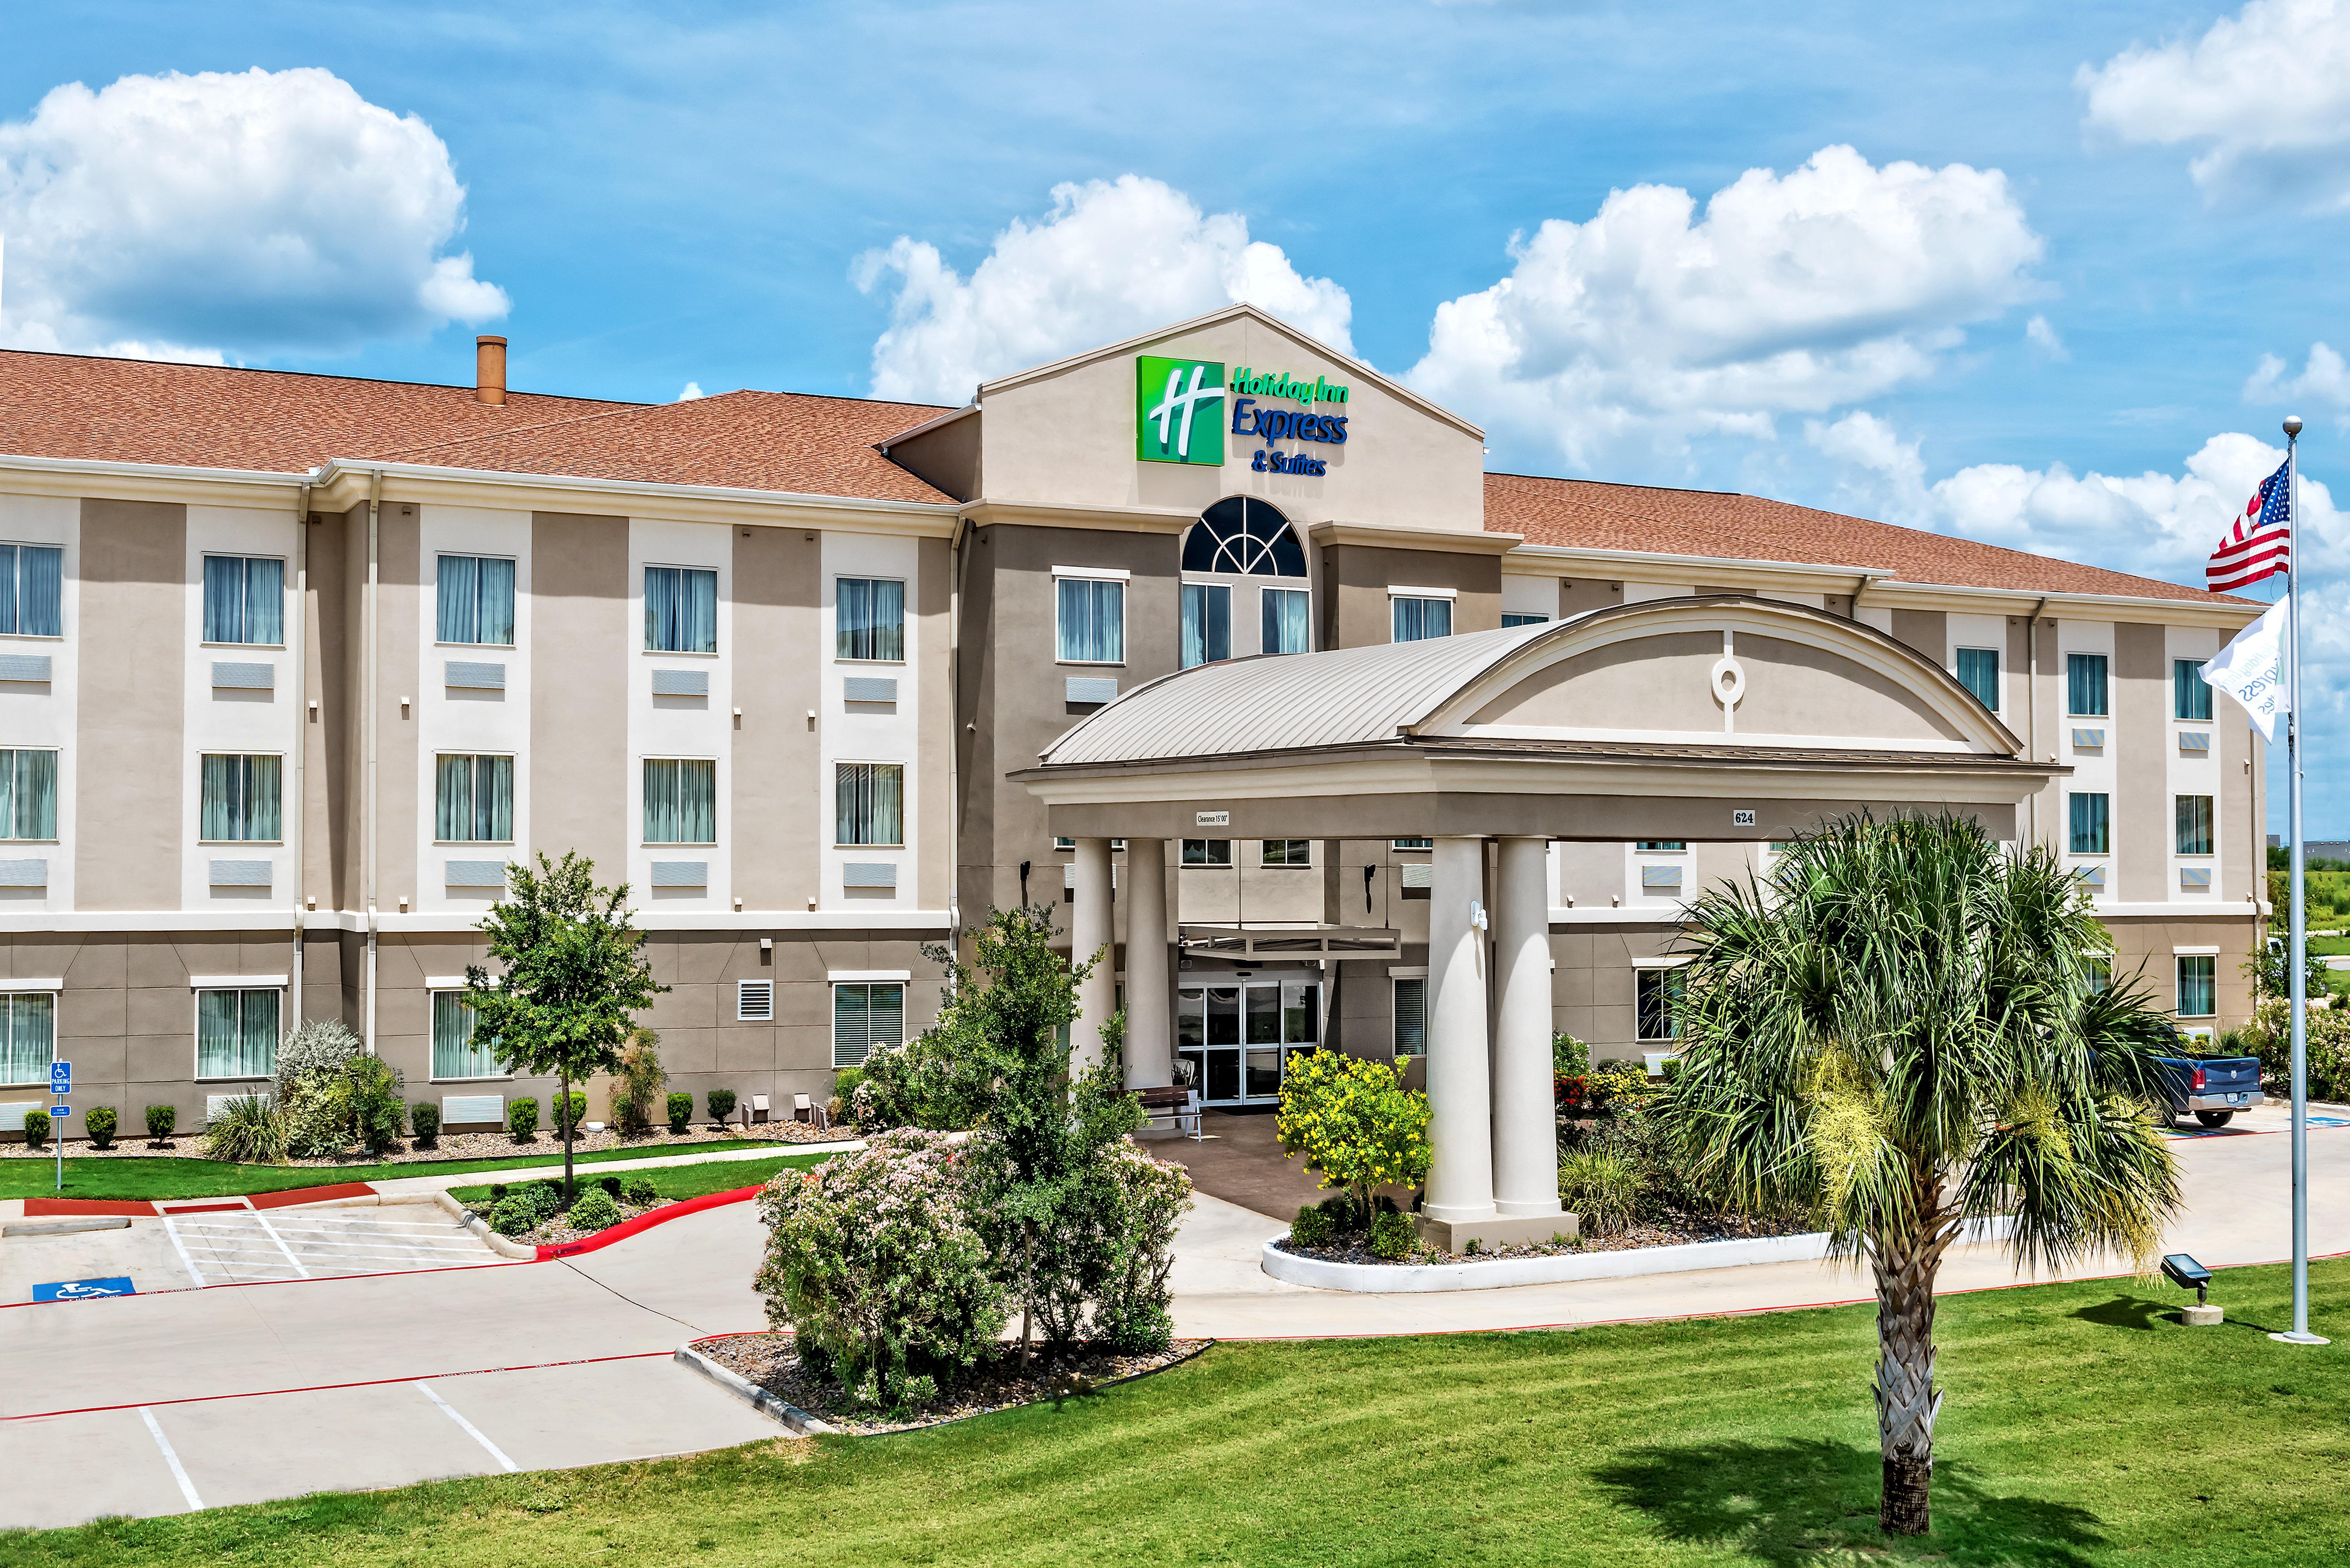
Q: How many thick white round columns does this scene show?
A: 4